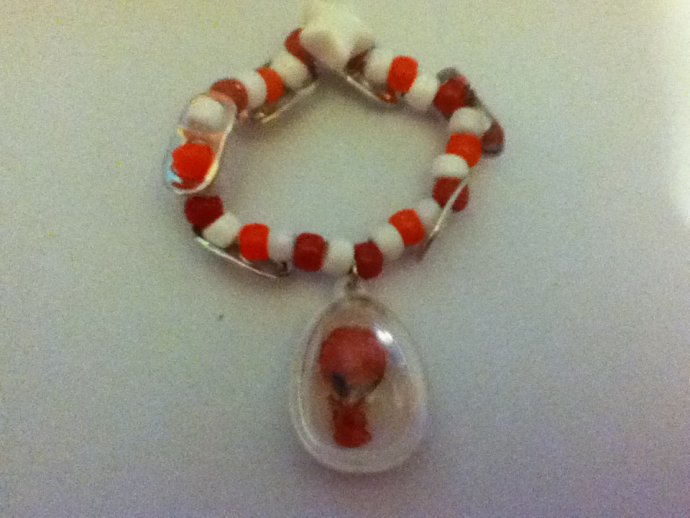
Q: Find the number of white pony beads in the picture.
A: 12